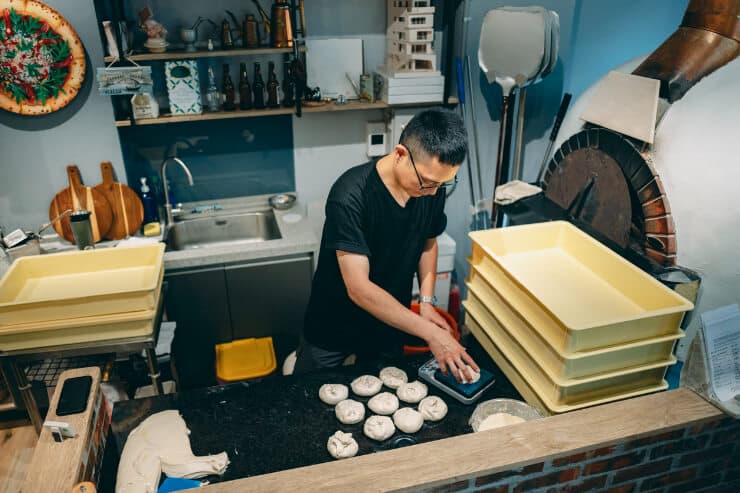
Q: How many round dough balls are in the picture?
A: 11